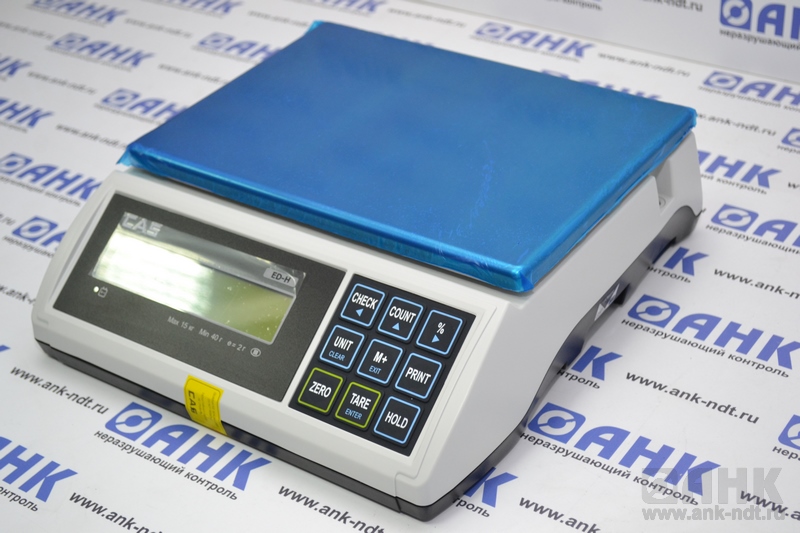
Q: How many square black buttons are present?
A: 9